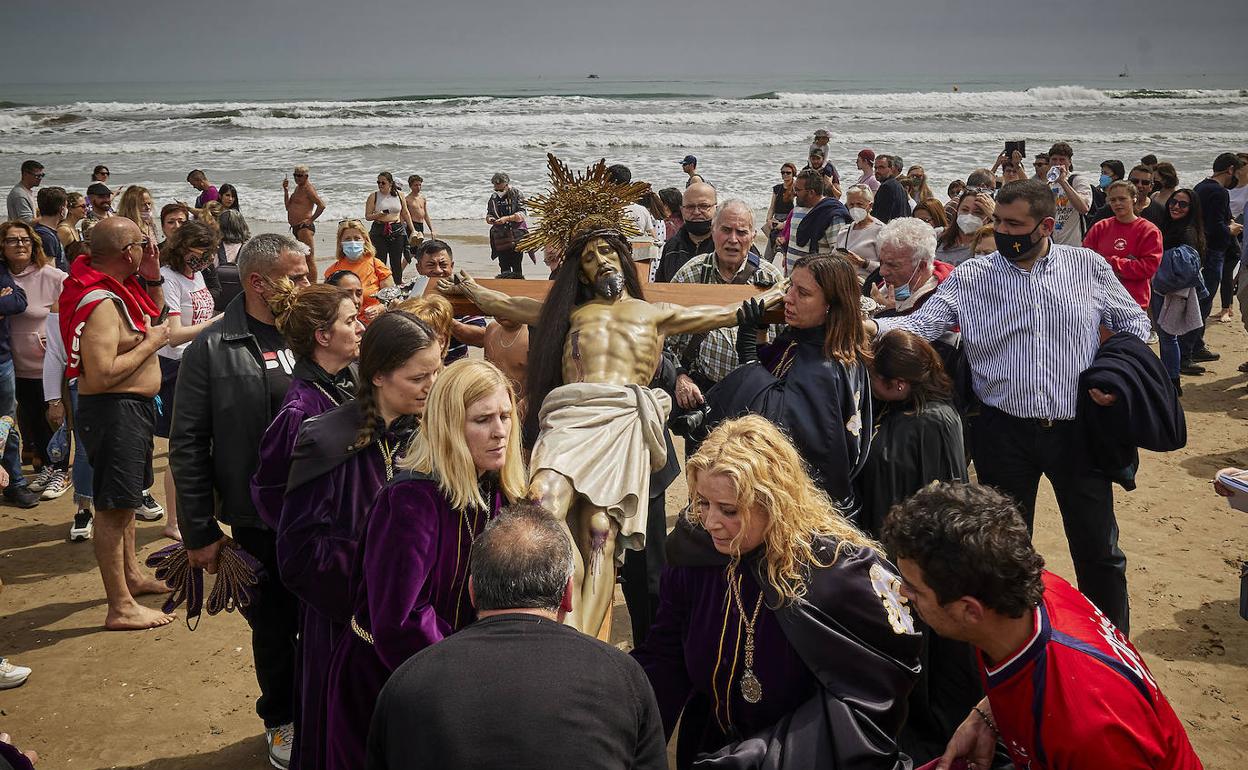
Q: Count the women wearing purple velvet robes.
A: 4